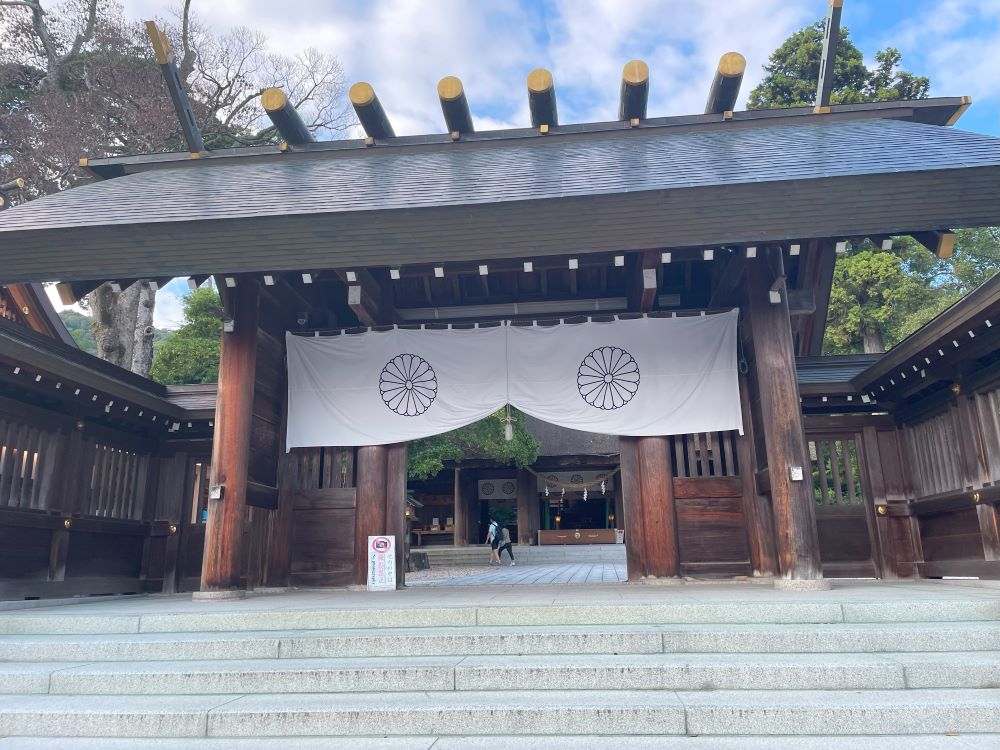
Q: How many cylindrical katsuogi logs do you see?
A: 6